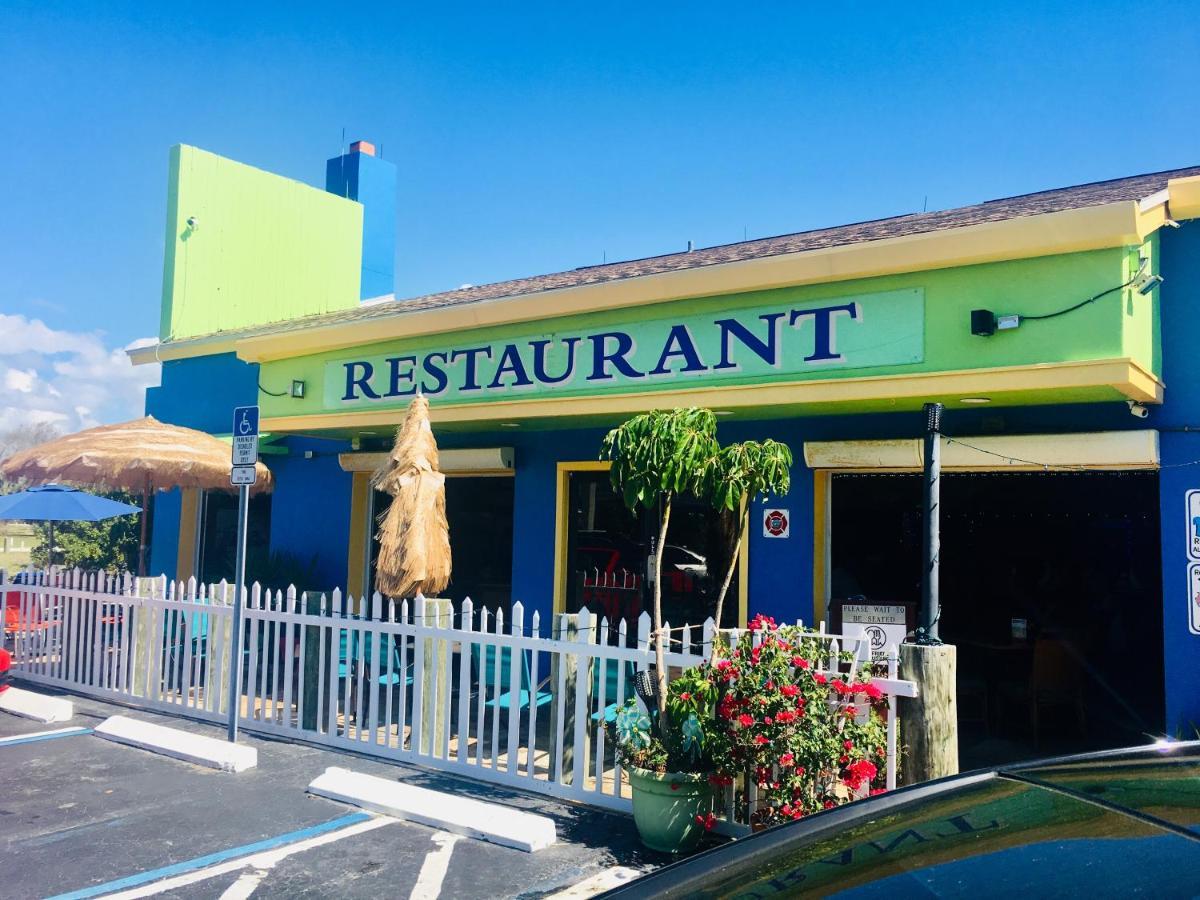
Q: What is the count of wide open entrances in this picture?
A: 1